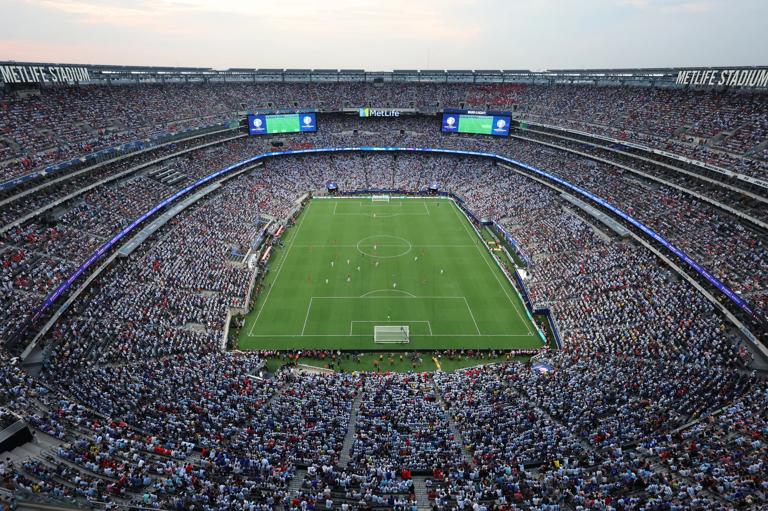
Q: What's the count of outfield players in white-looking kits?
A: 10